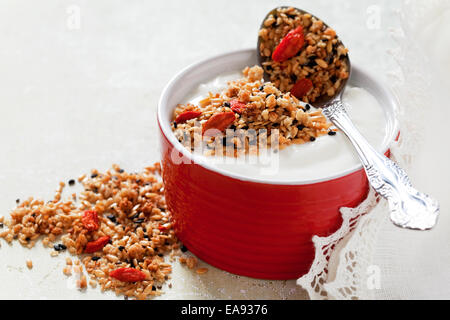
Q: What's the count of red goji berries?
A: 8